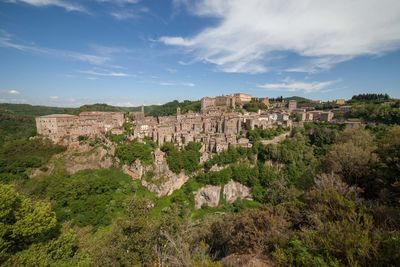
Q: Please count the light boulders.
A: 2